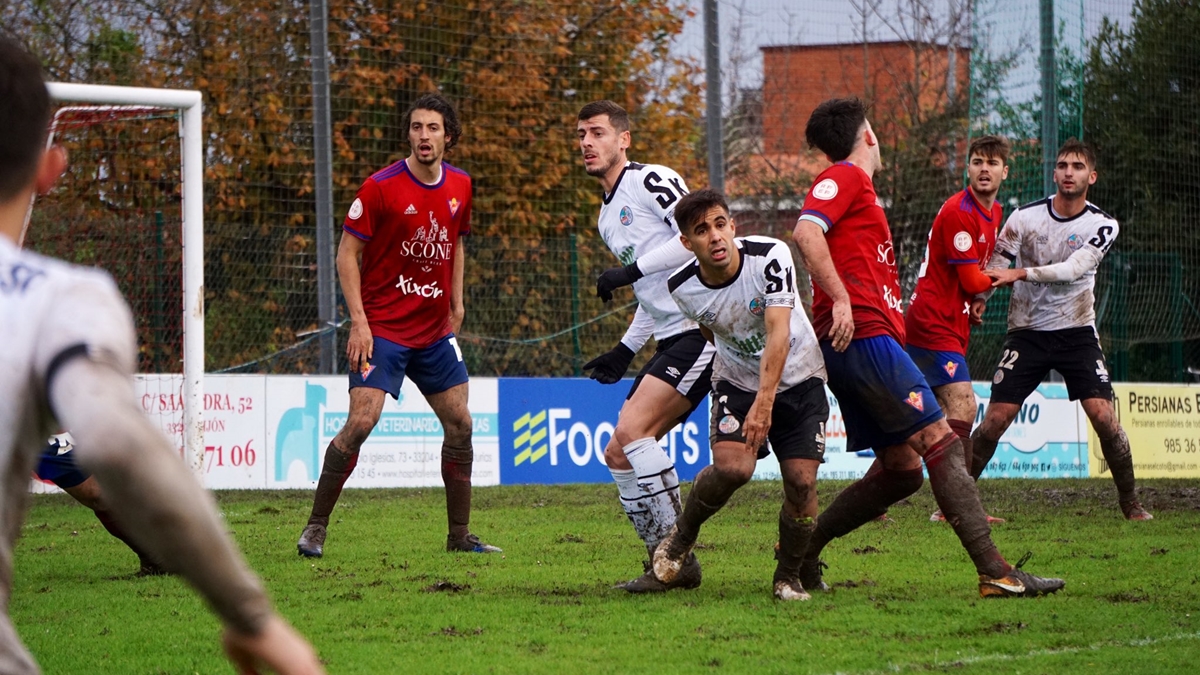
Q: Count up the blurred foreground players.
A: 1